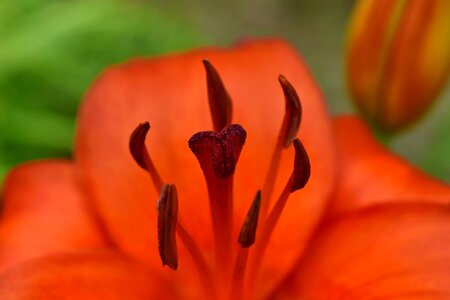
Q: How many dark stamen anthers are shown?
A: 6